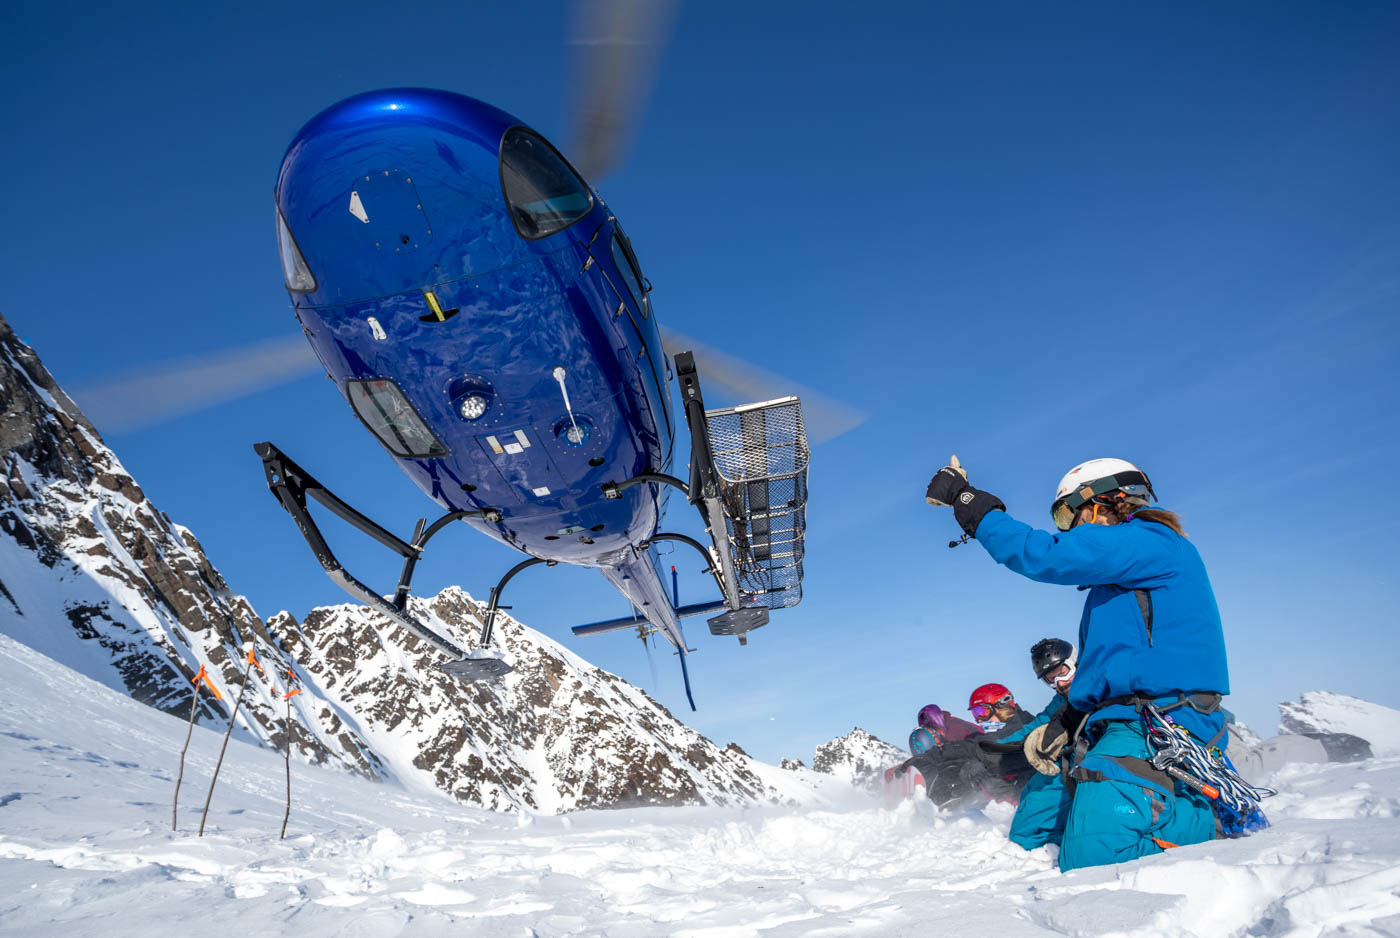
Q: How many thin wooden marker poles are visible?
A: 3